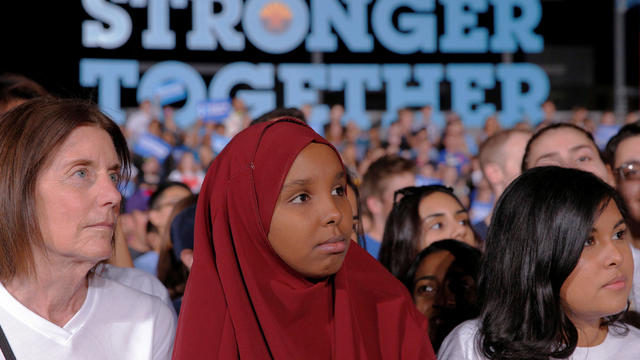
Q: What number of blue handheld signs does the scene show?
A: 3